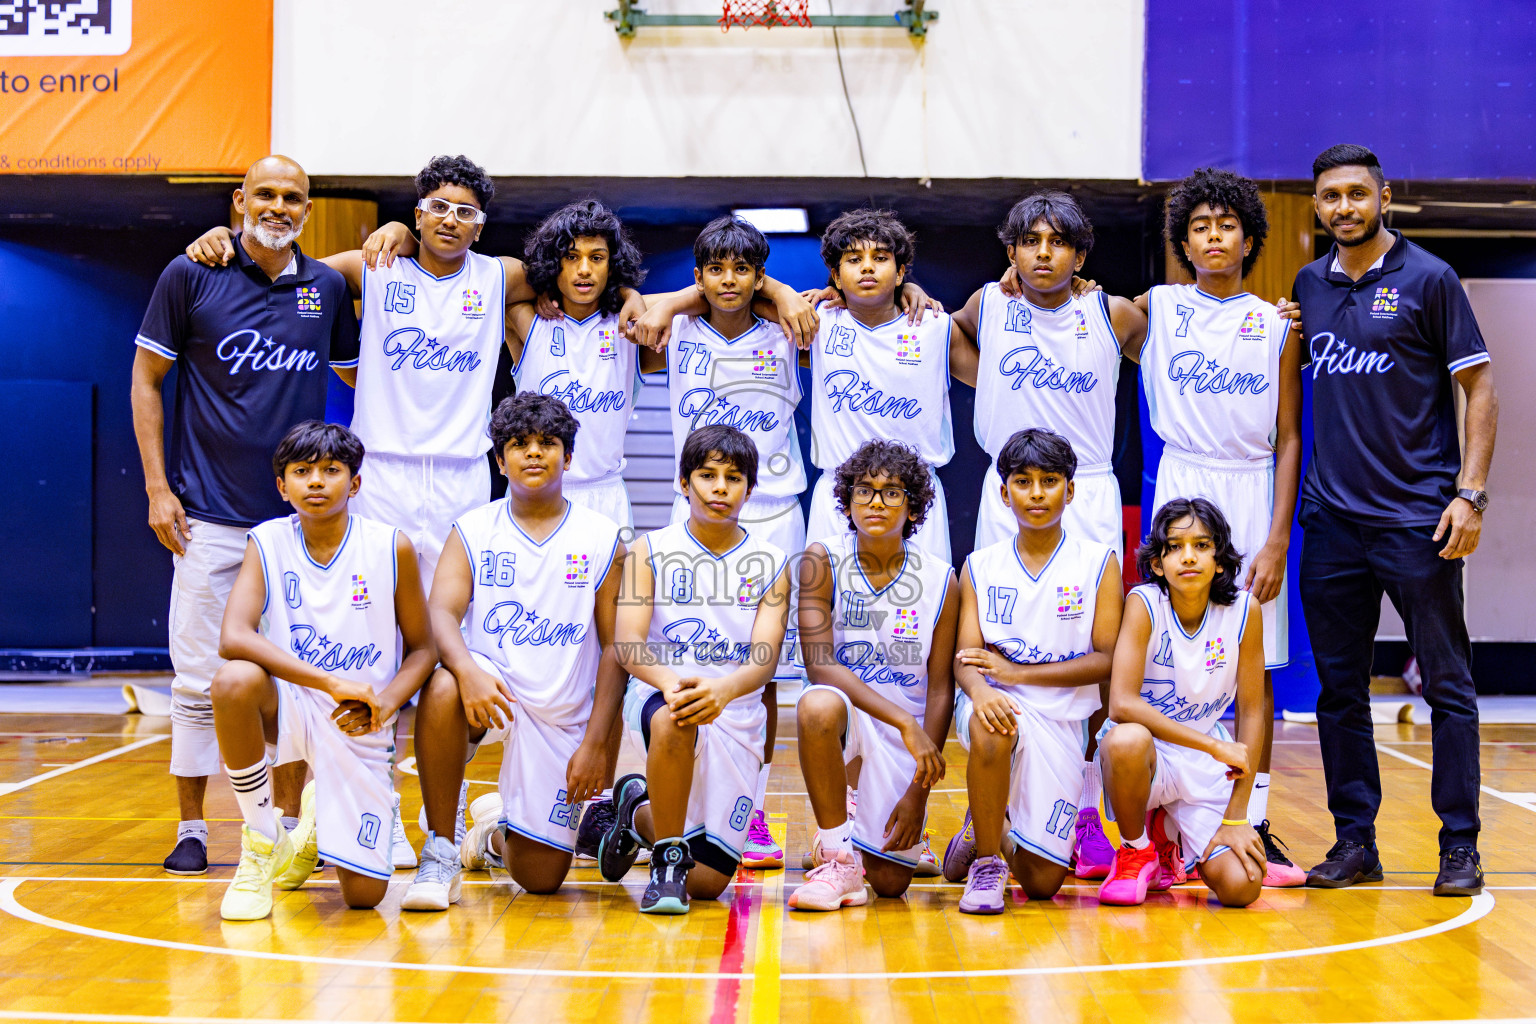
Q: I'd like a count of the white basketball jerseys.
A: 12